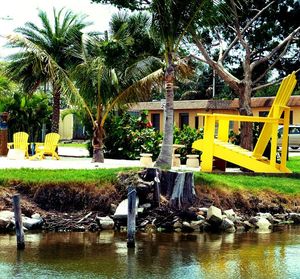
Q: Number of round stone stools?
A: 3